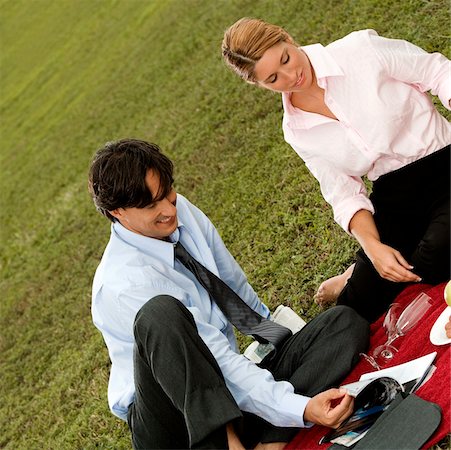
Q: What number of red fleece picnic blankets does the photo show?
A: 1